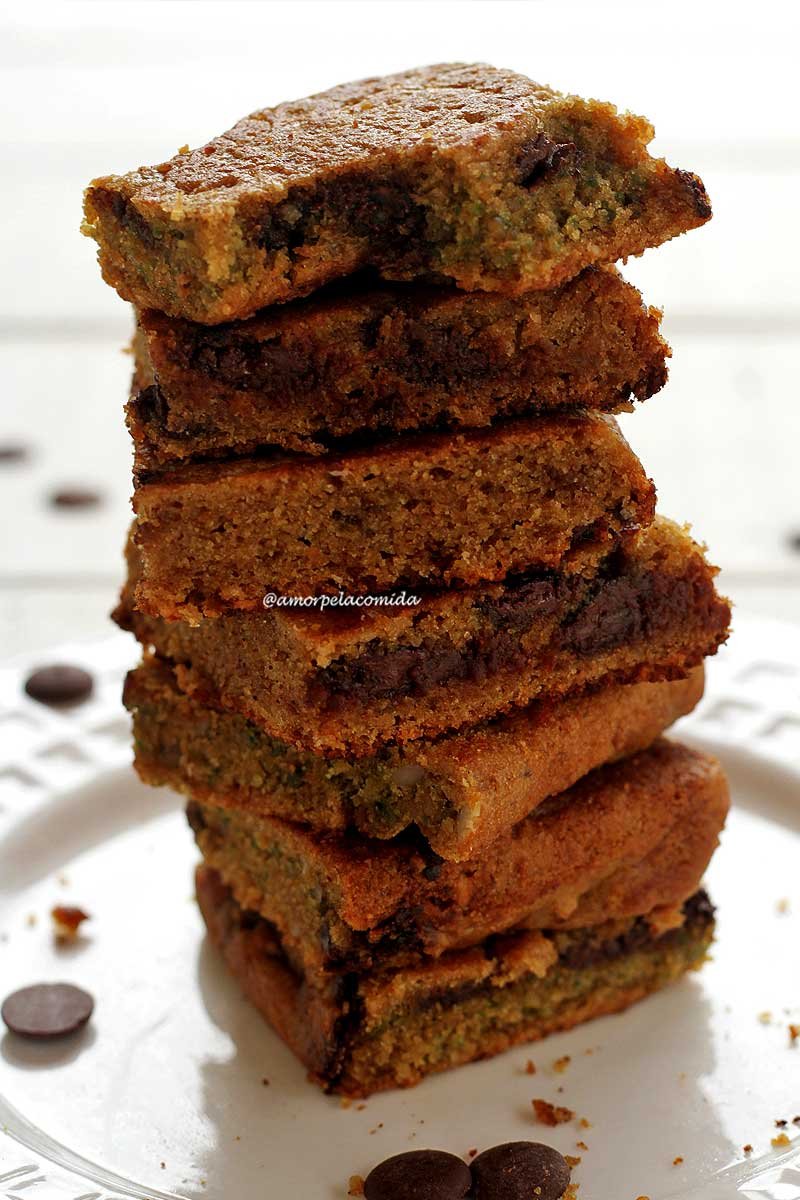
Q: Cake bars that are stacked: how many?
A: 7